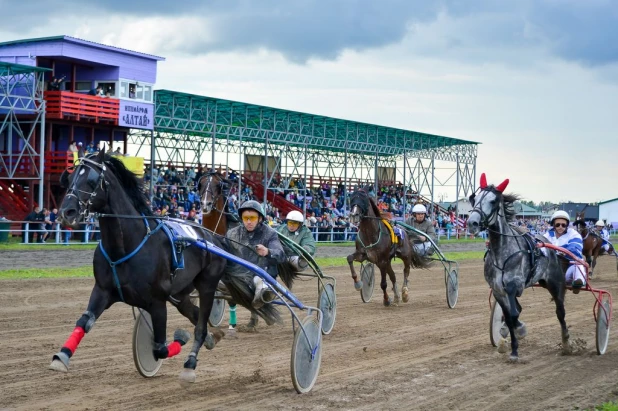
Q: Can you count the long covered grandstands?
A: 1